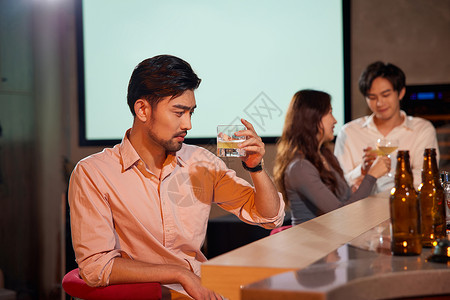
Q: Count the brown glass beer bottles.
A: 2